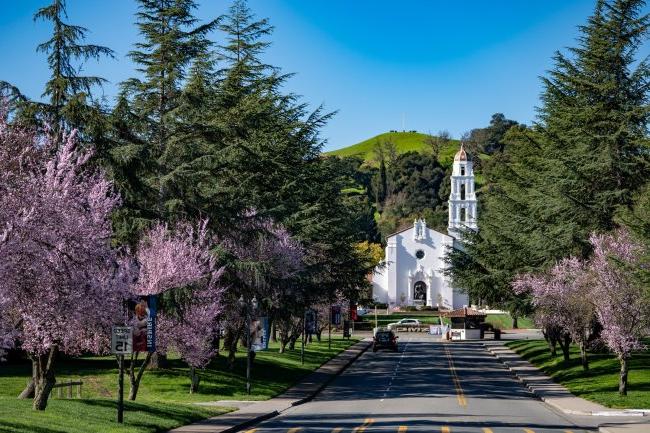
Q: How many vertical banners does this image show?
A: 5